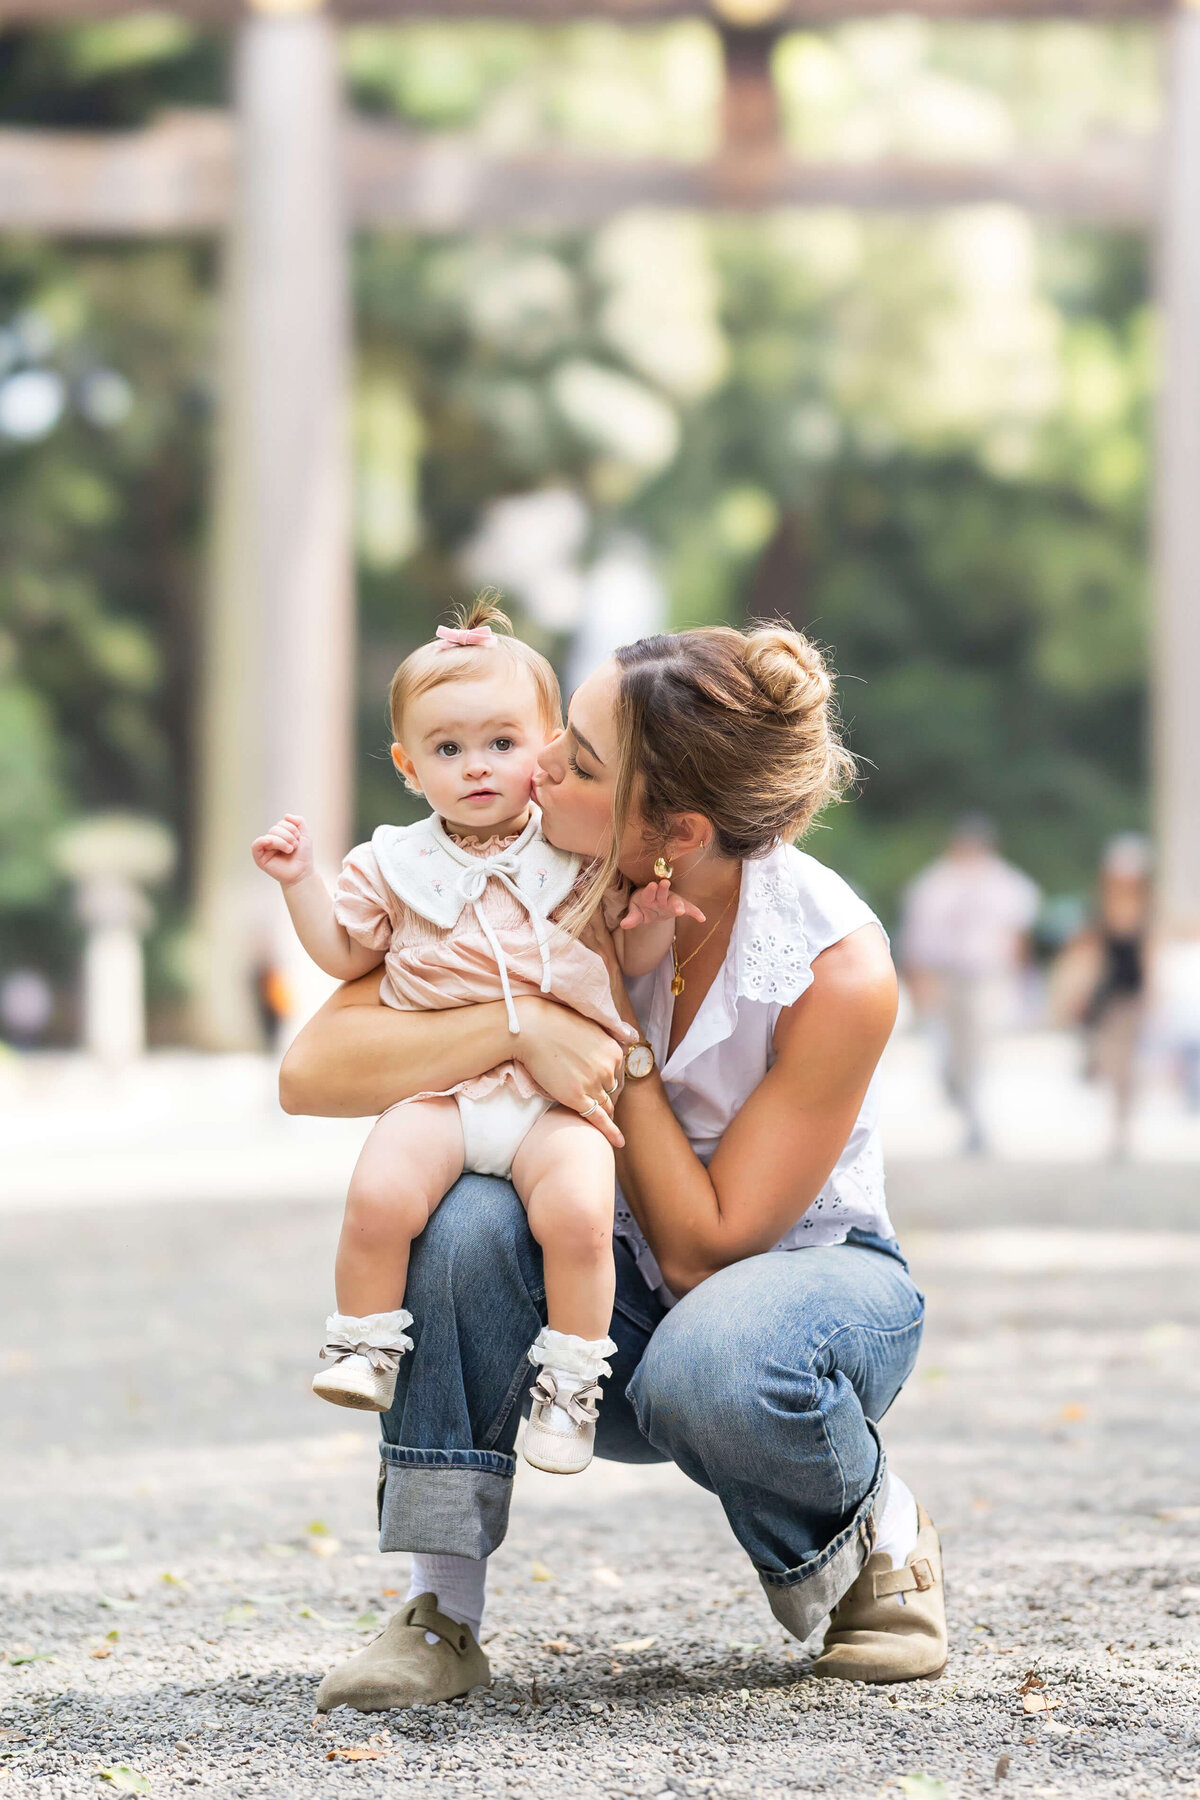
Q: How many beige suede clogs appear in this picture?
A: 2